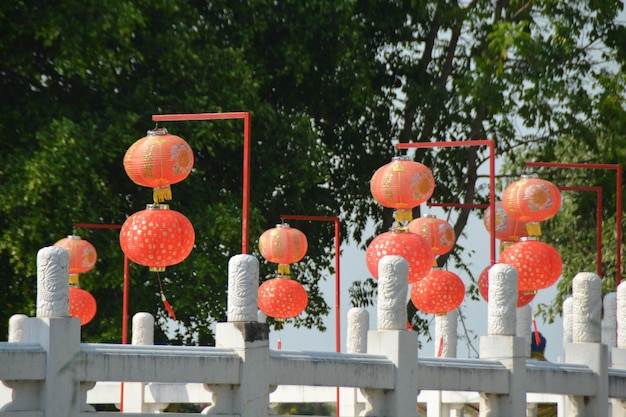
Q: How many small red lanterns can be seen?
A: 14